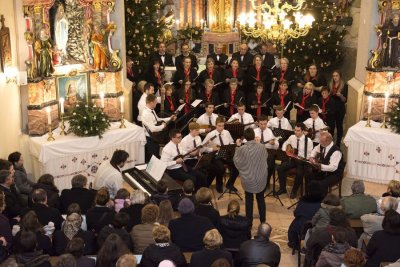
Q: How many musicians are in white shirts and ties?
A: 12